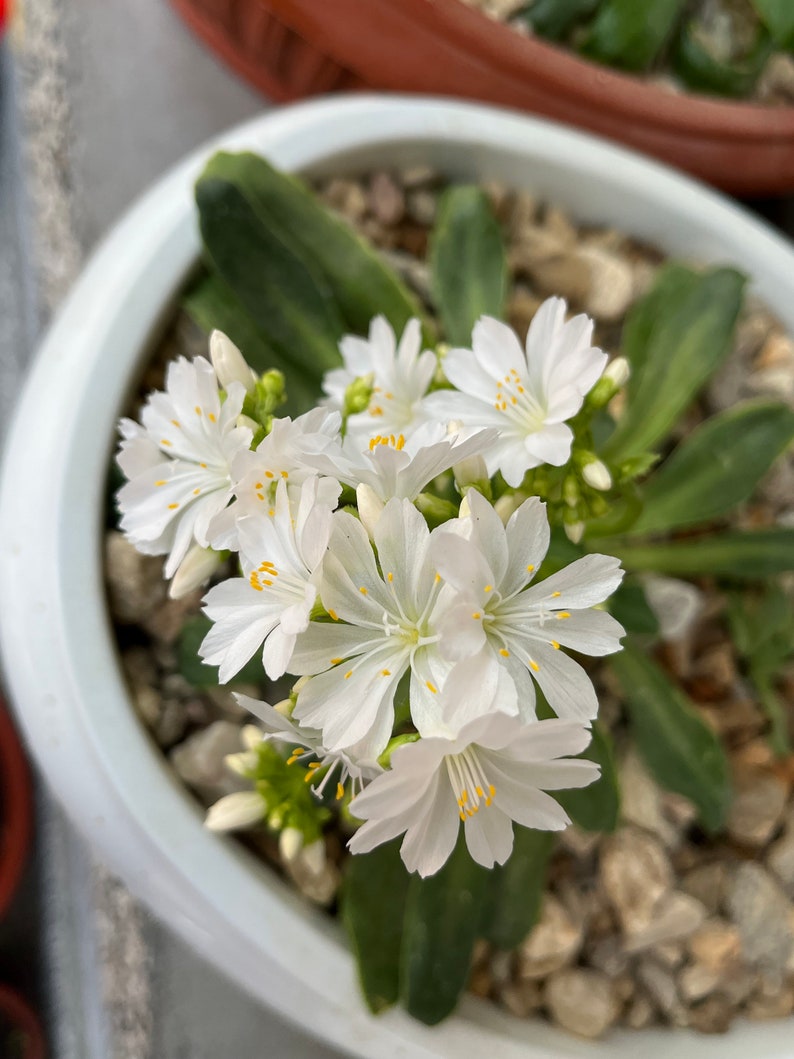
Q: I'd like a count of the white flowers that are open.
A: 10